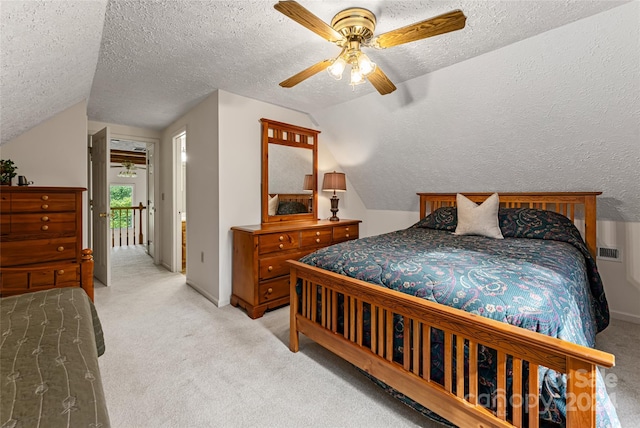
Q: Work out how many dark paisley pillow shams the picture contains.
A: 2